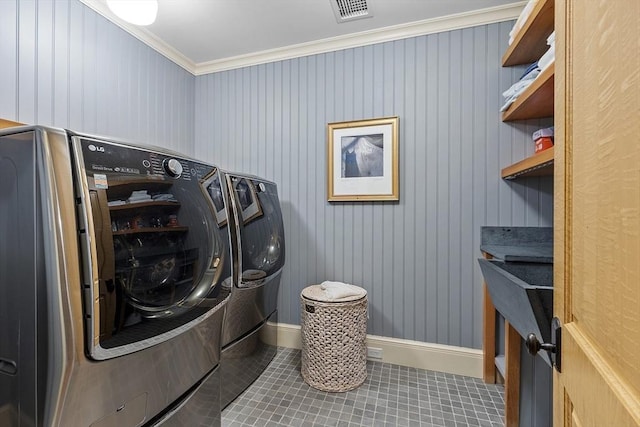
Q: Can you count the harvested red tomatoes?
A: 0